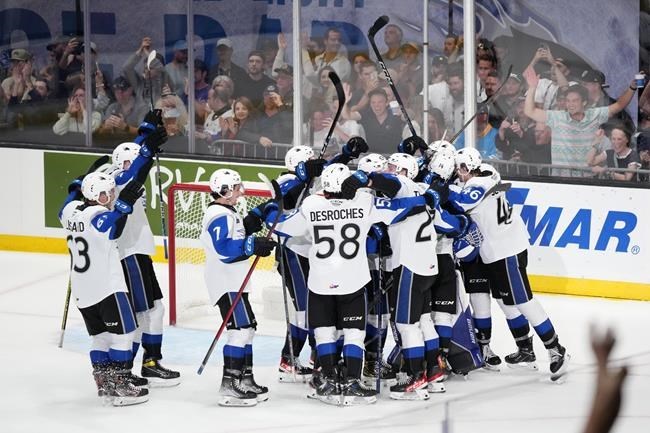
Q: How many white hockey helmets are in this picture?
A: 10